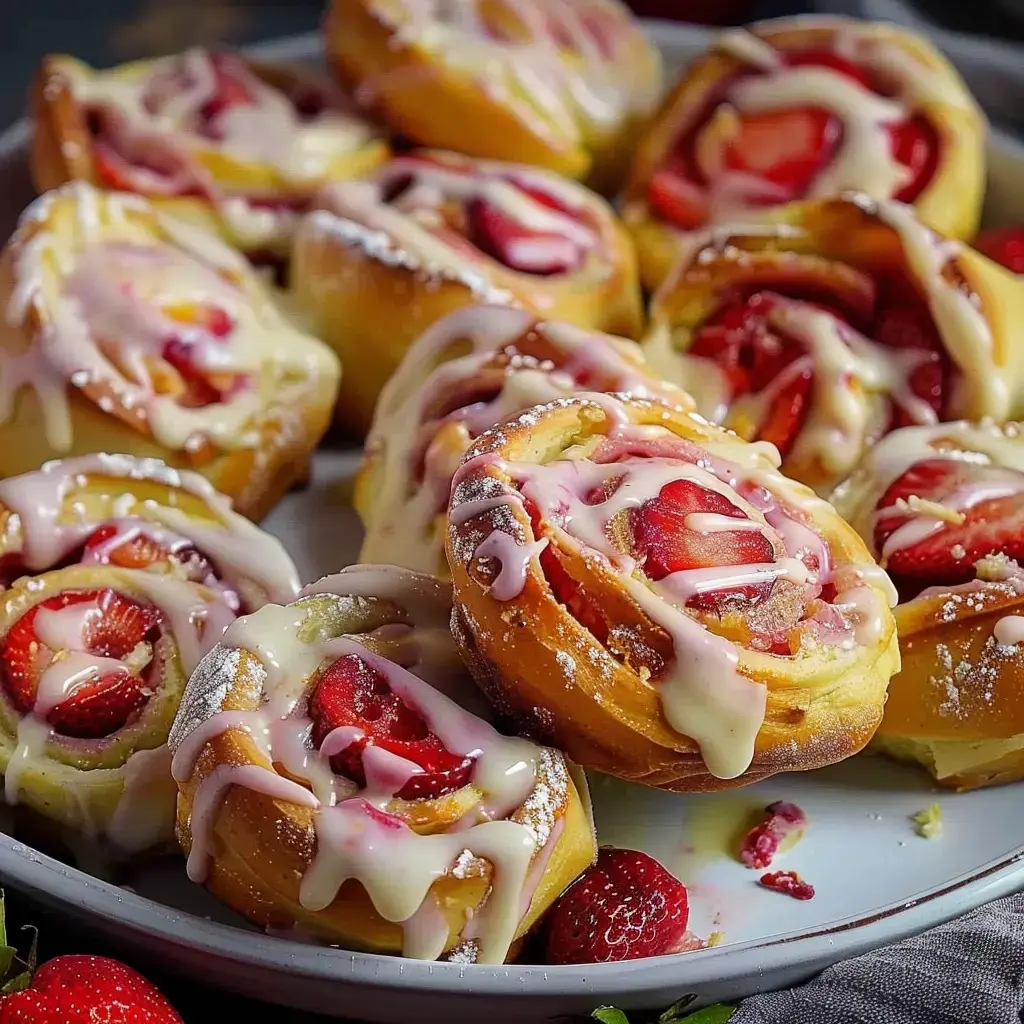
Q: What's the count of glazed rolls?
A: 11